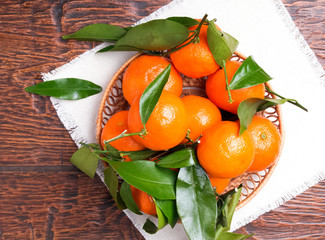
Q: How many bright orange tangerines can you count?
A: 10